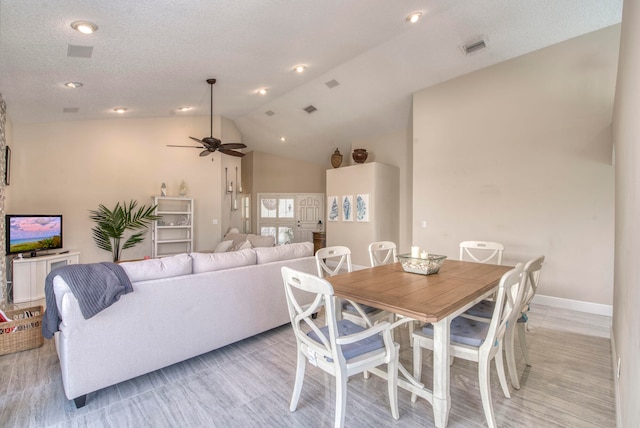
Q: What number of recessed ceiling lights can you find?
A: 8